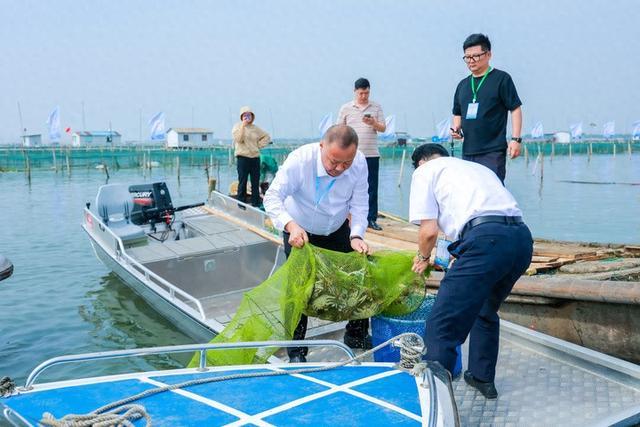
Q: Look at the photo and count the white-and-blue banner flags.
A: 9